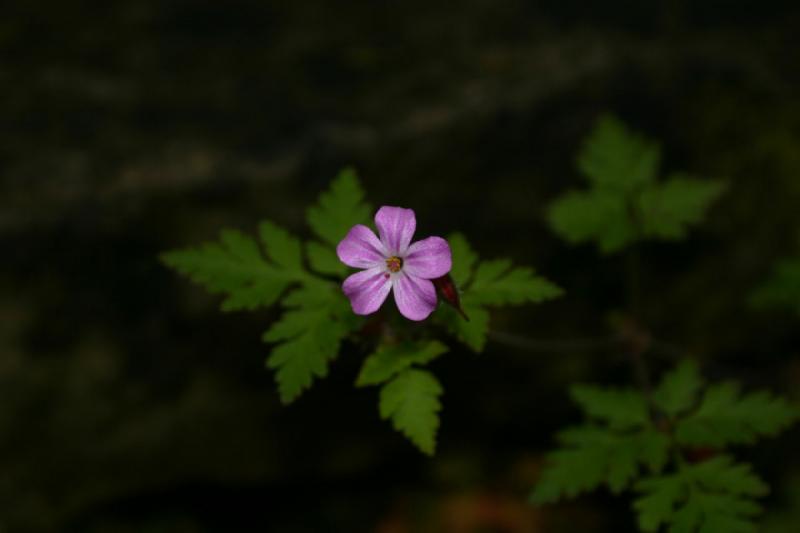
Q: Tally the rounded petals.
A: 5